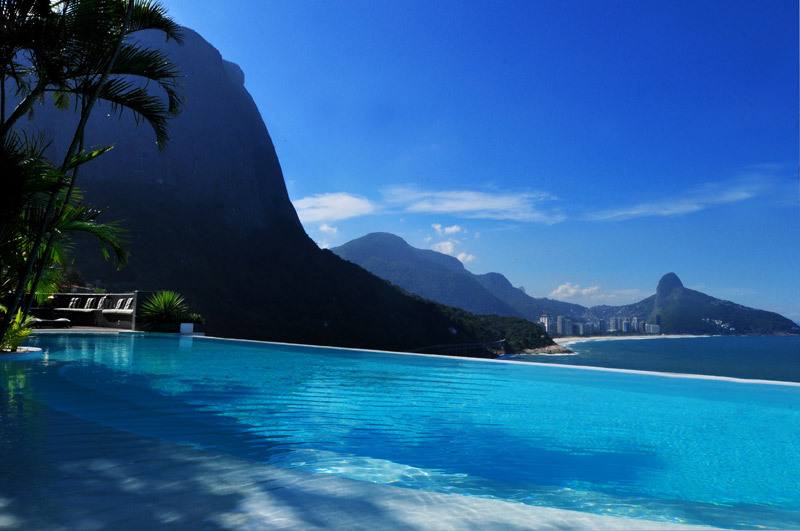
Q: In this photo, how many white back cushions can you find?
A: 5